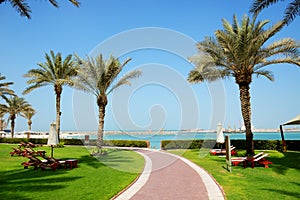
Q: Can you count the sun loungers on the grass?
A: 10